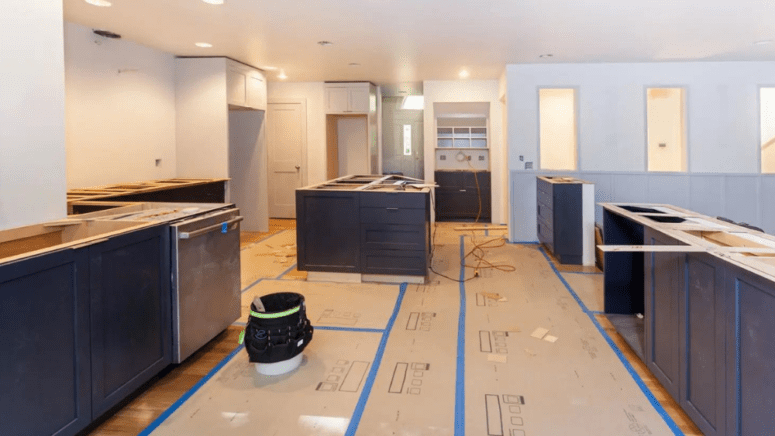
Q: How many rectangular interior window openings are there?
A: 3